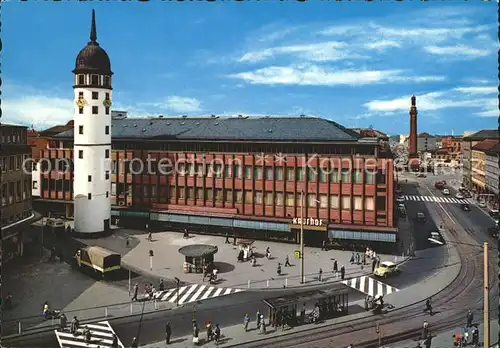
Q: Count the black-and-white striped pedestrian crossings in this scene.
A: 4